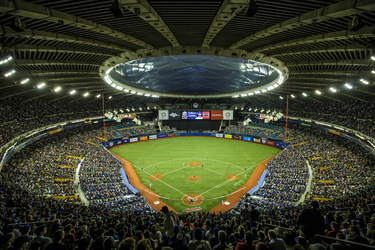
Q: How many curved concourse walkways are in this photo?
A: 2